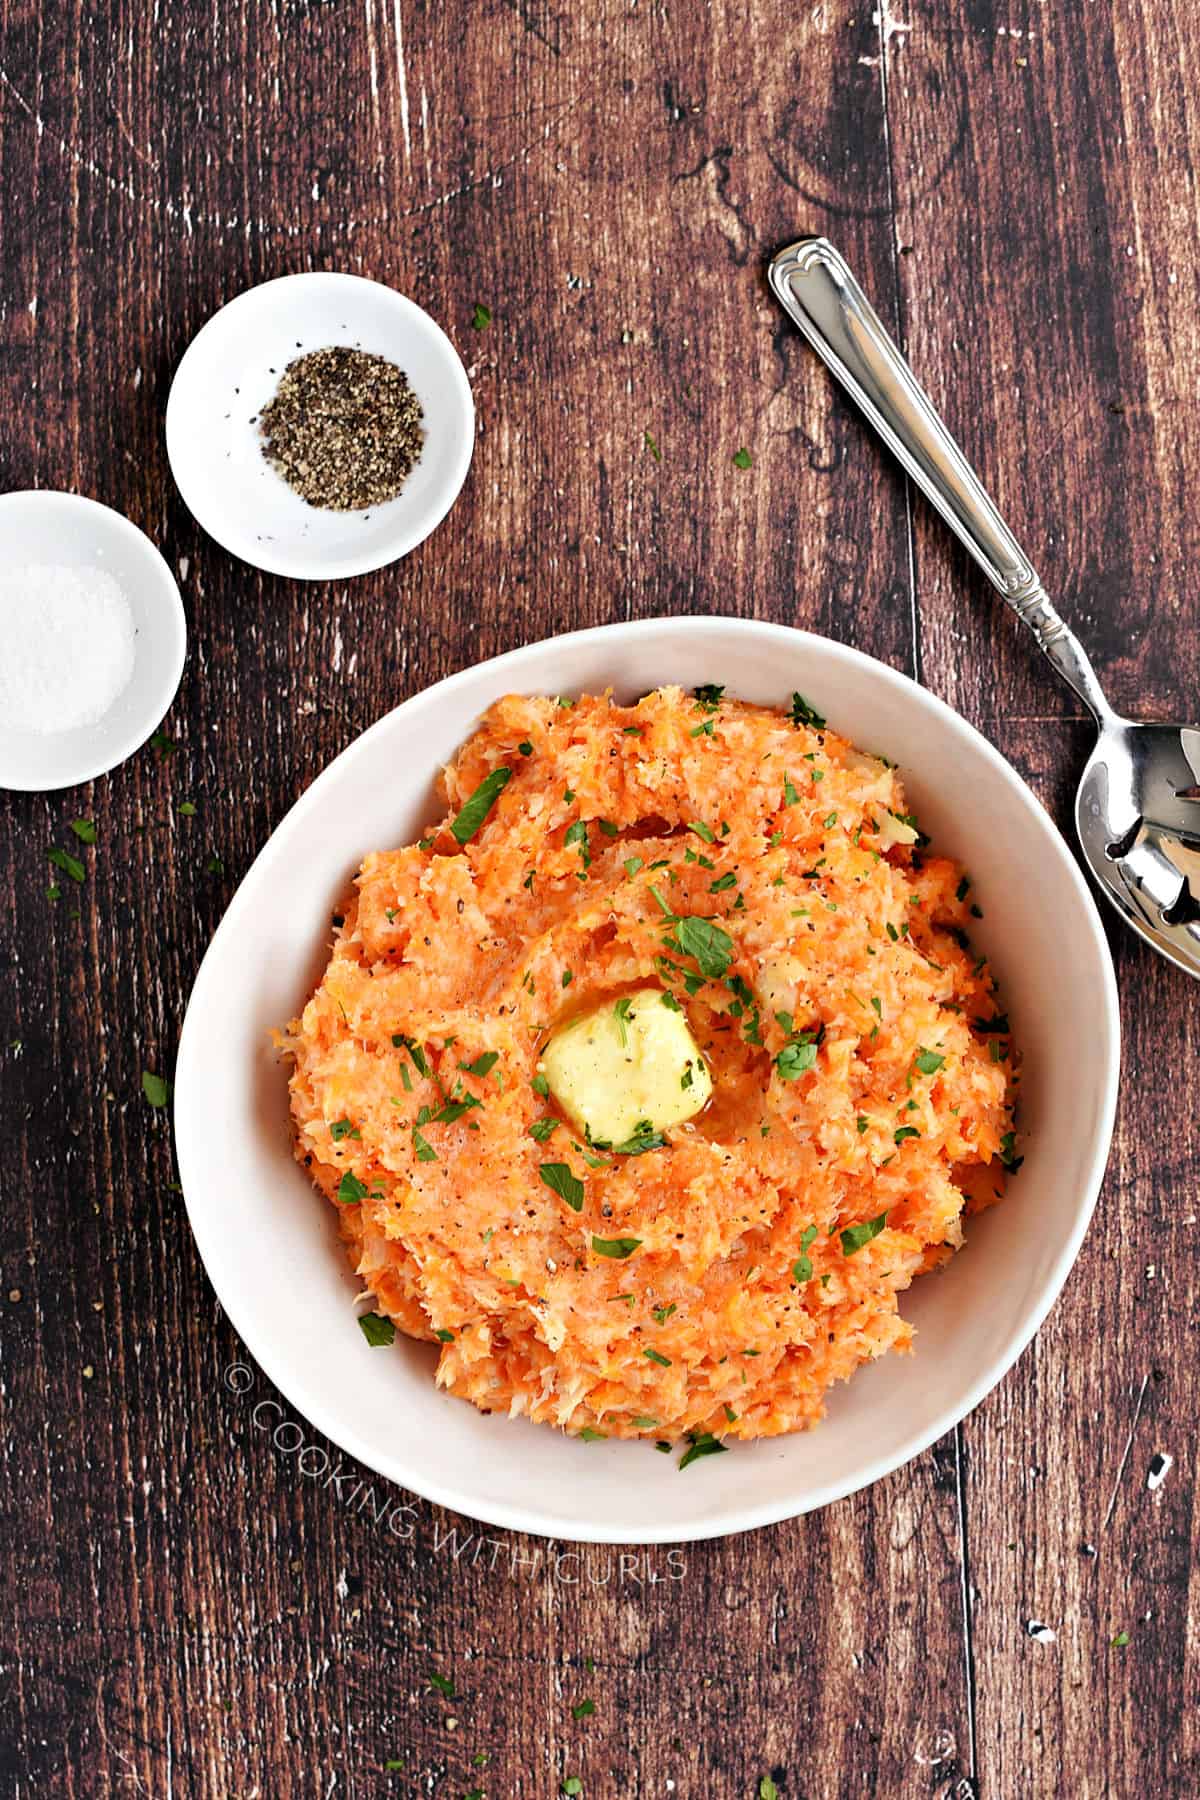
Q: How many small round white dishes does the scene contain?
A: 2